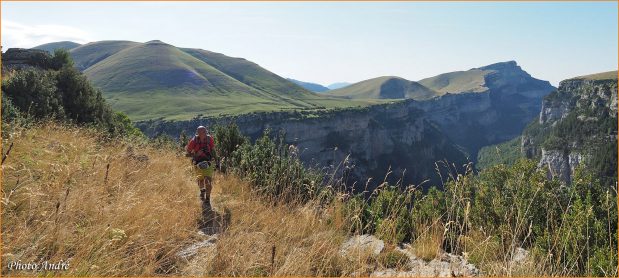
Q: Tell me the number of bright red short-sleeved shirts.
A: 1